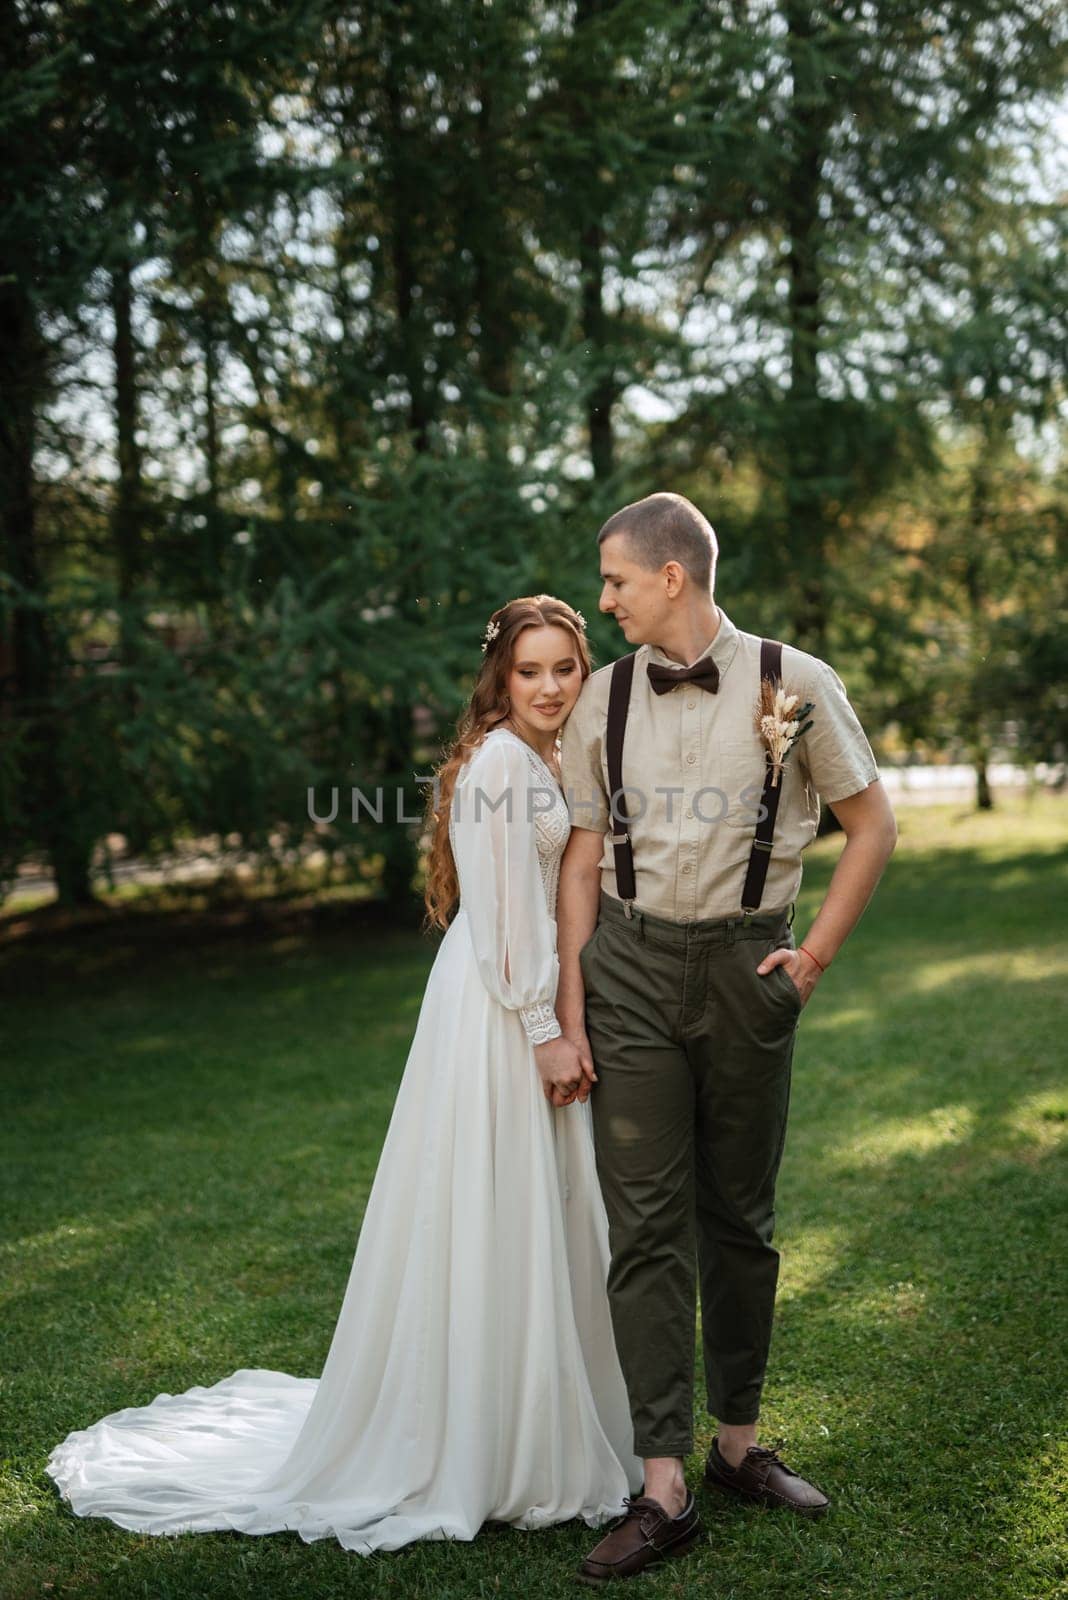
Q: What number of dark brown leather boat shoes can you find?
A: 2